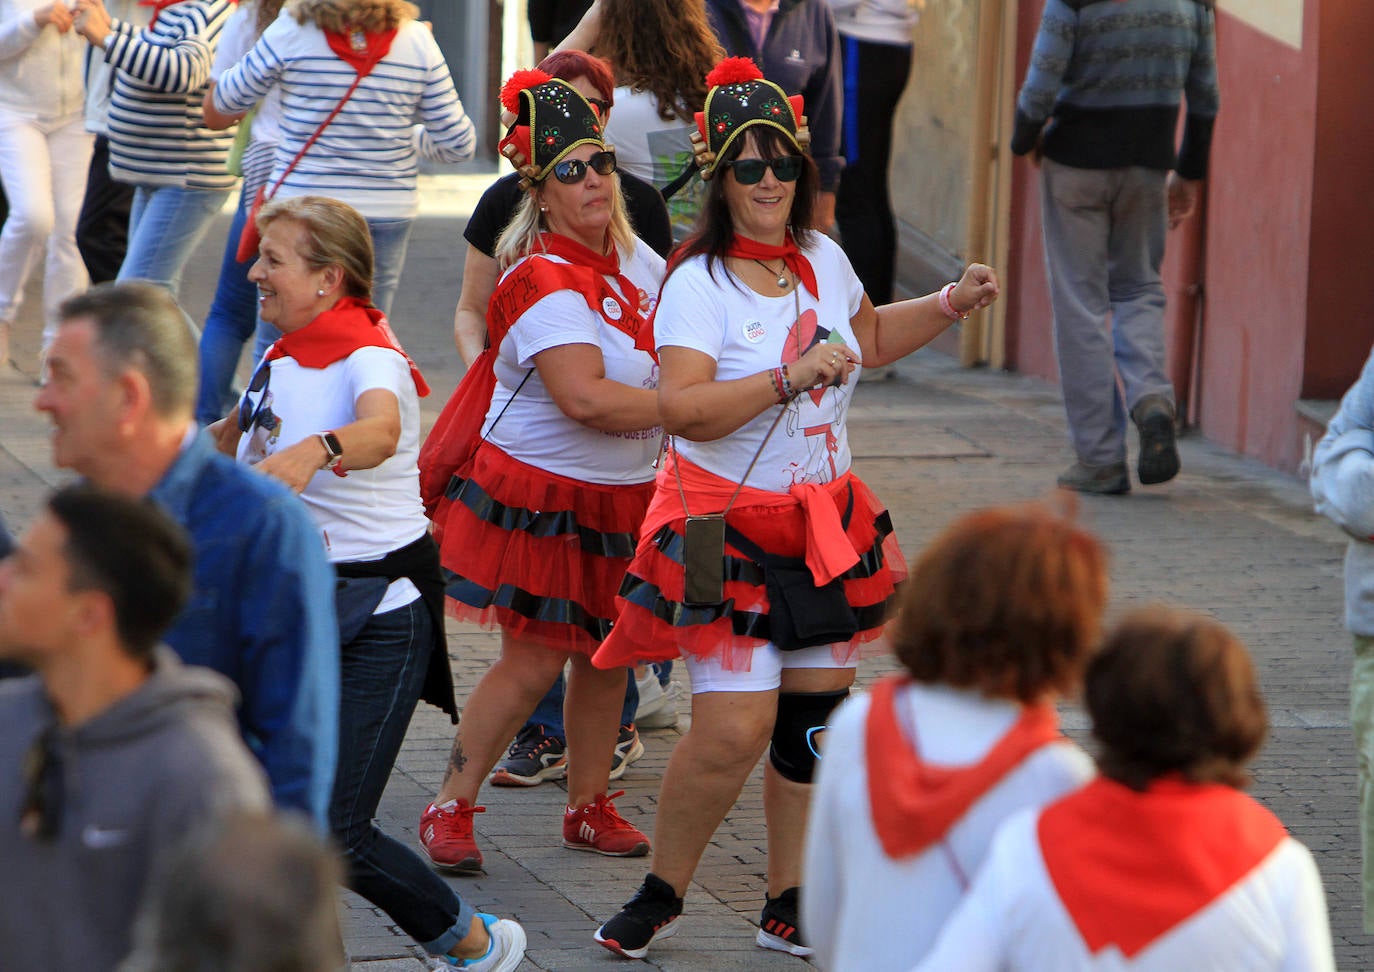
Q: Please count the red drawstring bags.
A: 1